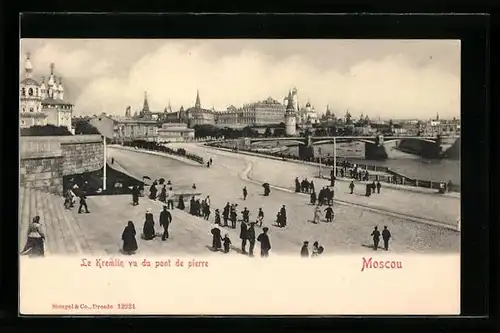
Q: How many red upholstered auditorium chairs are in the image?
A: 0